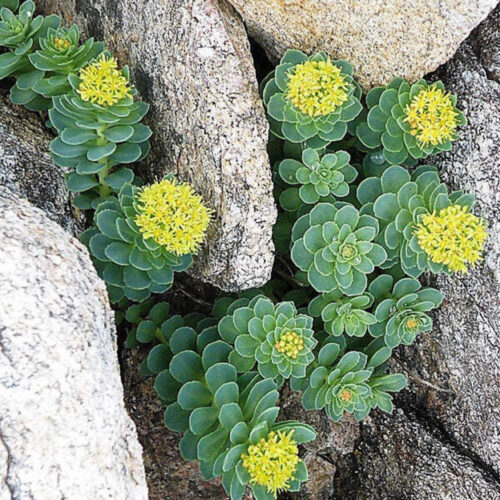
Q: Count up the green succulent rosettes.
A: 14